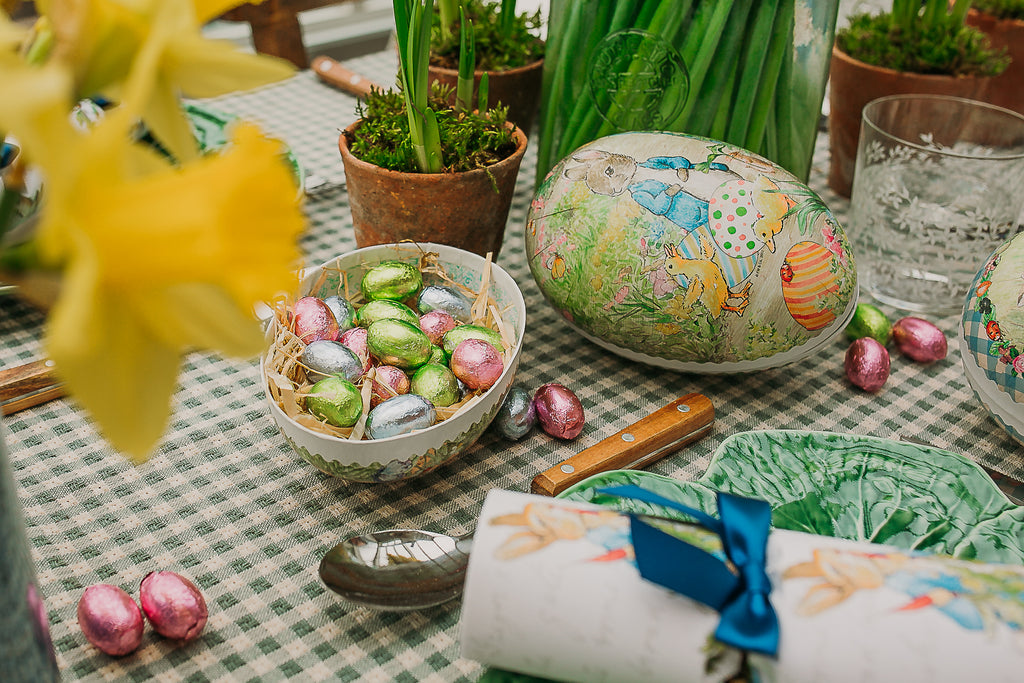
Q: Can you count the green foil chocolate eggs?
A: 8